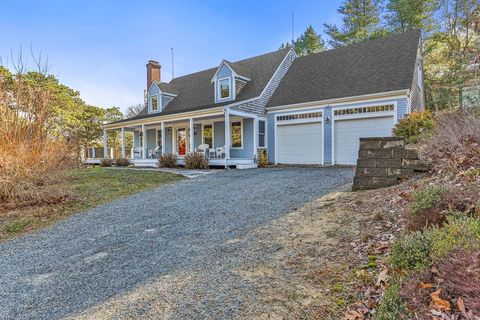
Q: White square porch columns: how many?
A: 6